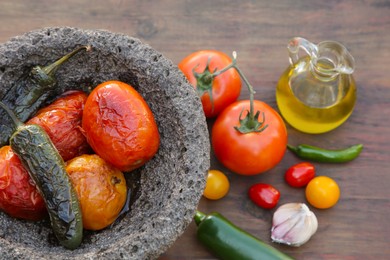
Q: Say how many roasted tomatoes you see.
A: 4